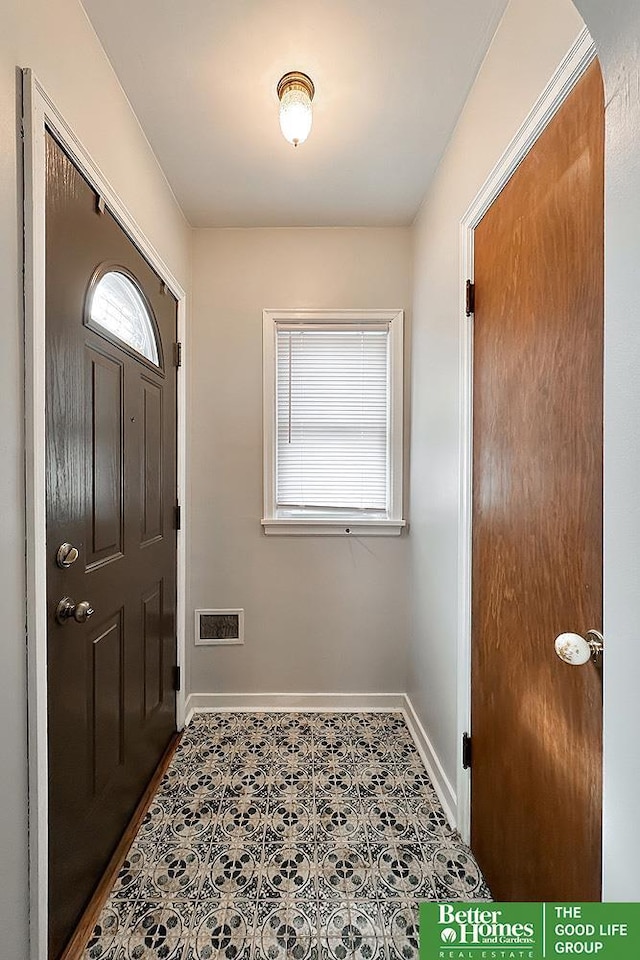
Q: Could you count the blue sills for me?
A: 0